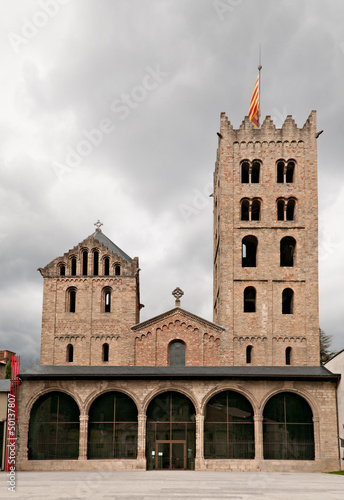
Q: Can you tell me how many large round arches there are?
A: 5